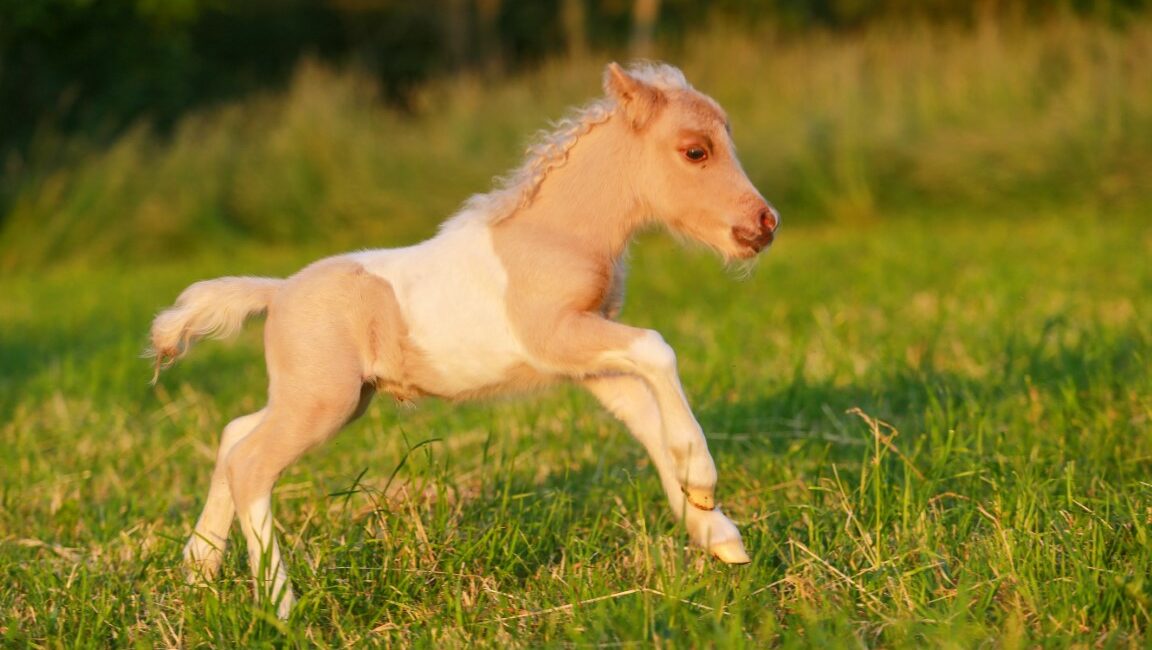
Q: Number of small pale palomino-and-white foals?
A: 1